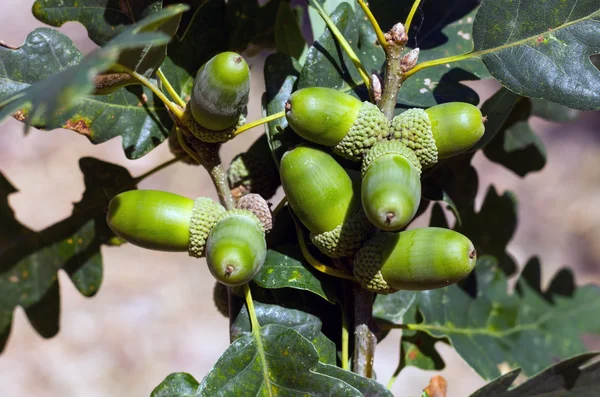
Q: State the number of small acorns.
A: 8